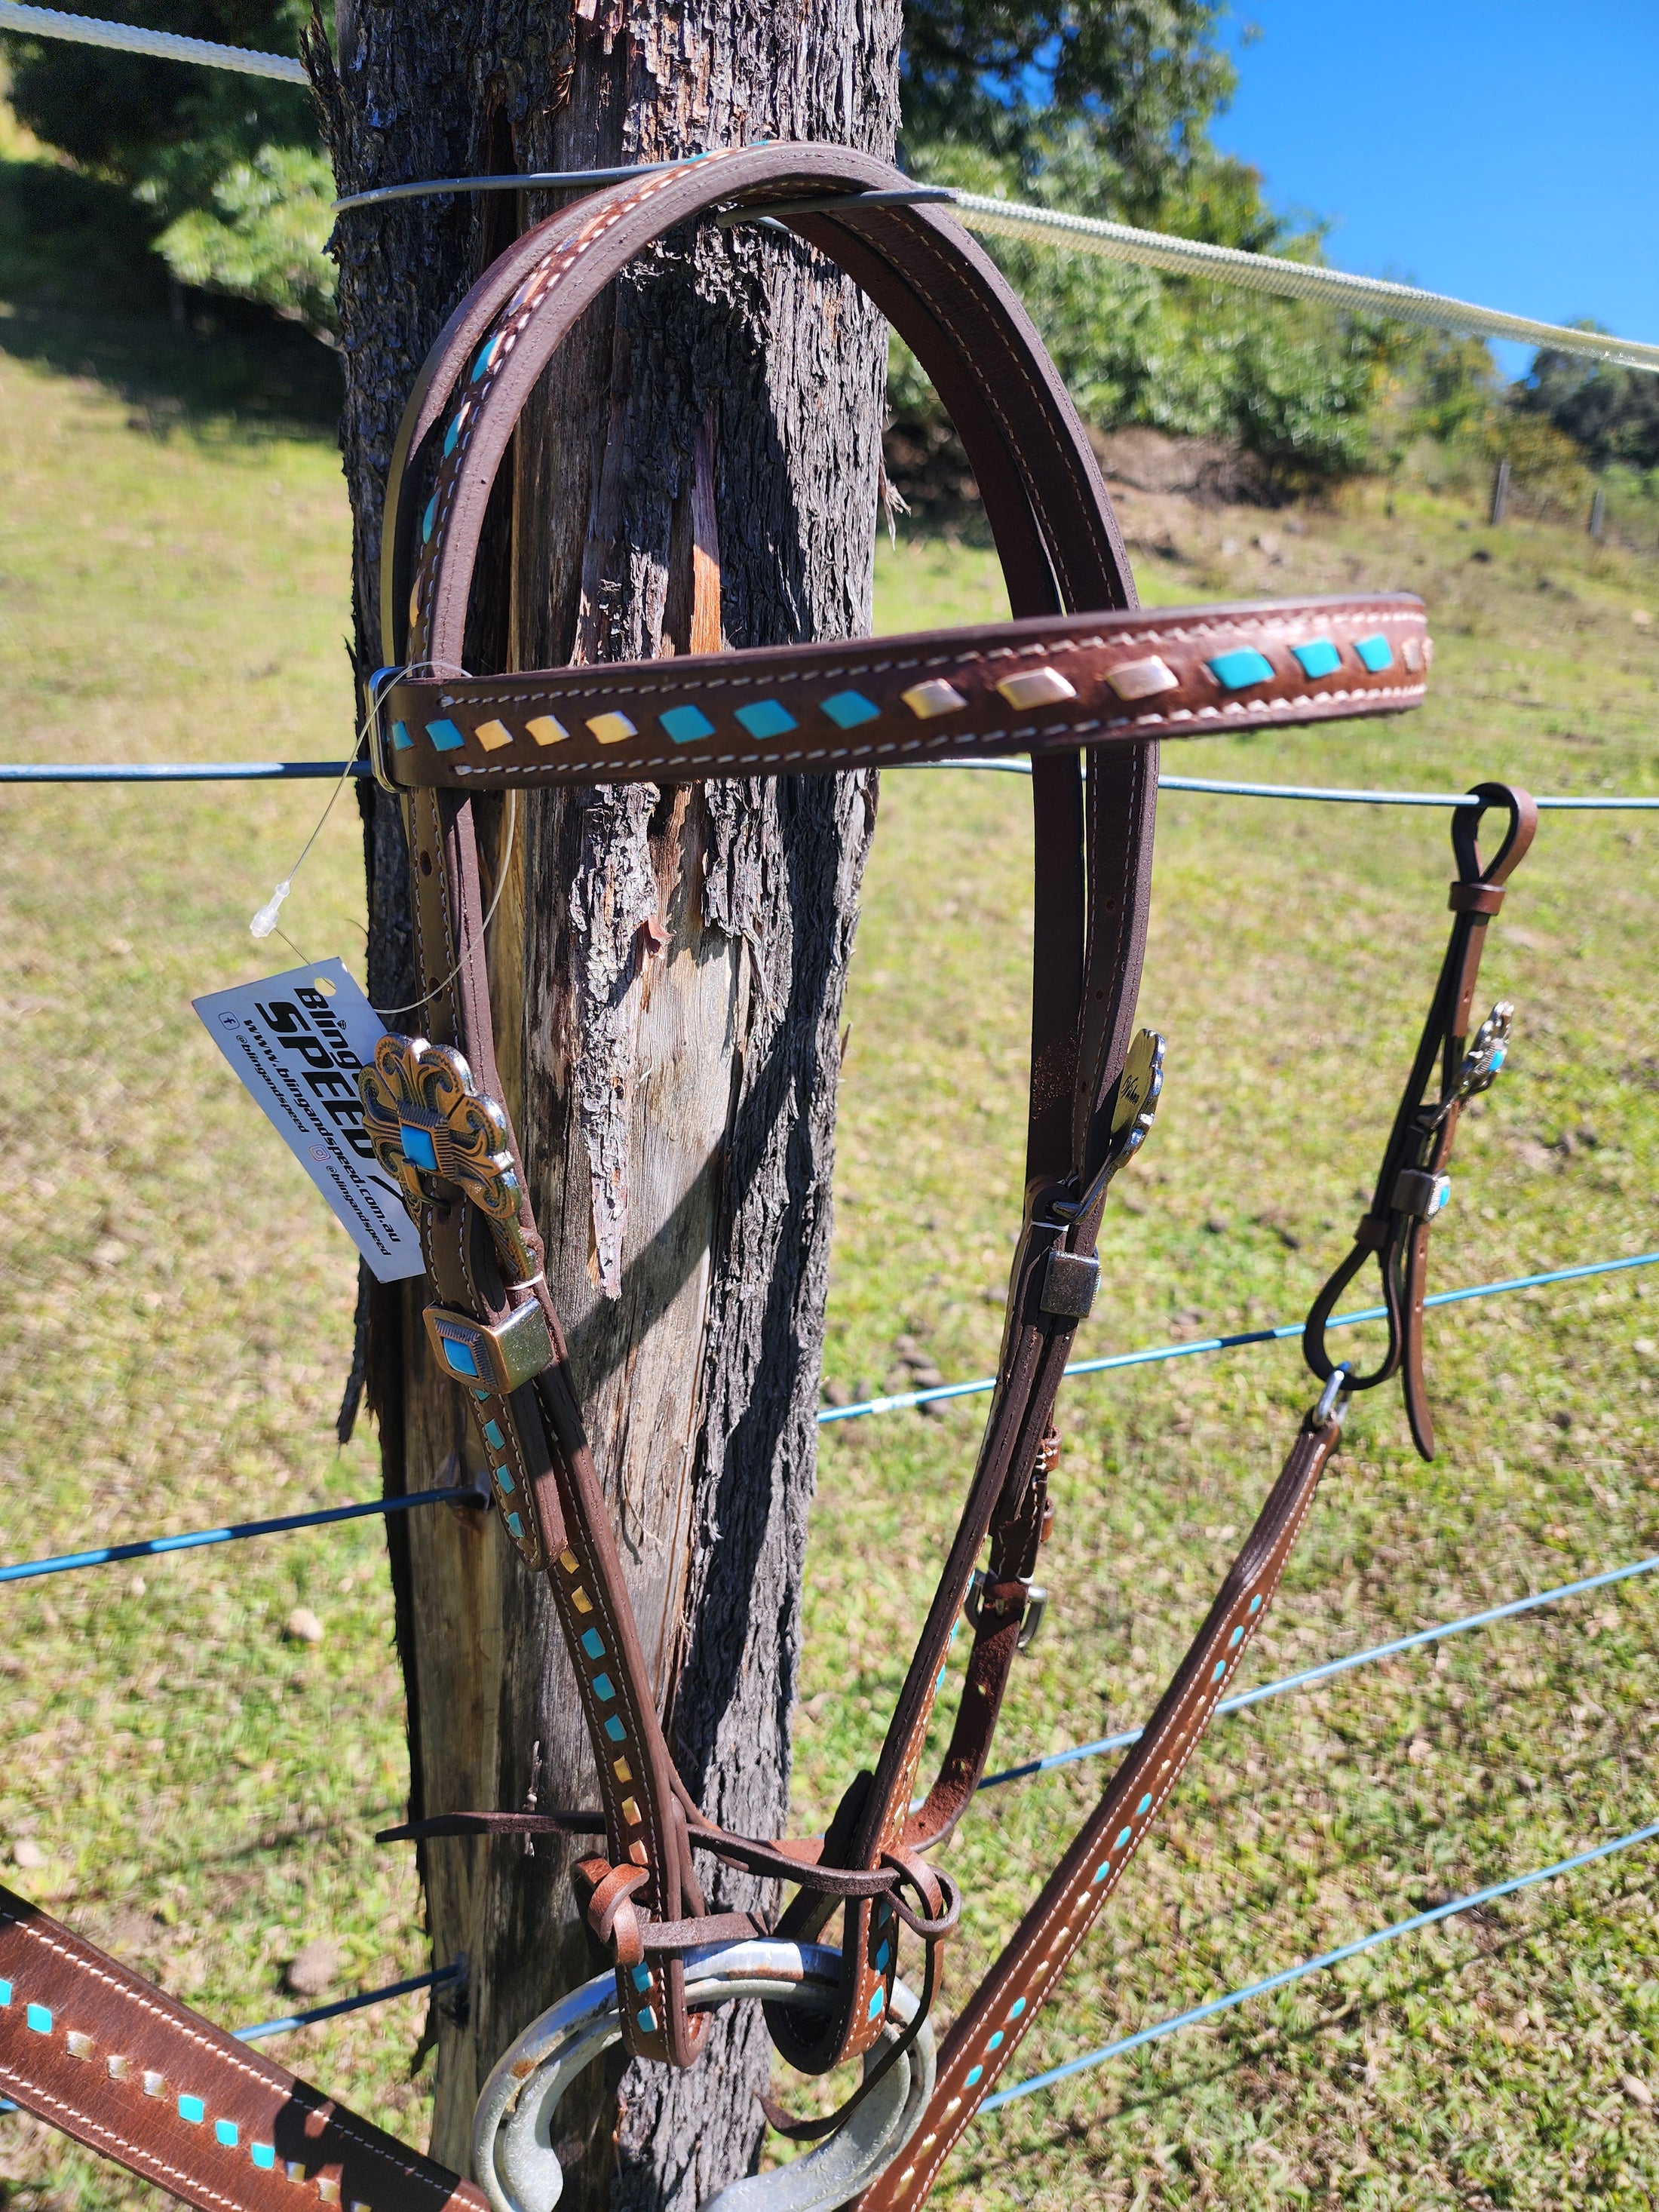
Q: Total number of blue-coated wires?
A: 4